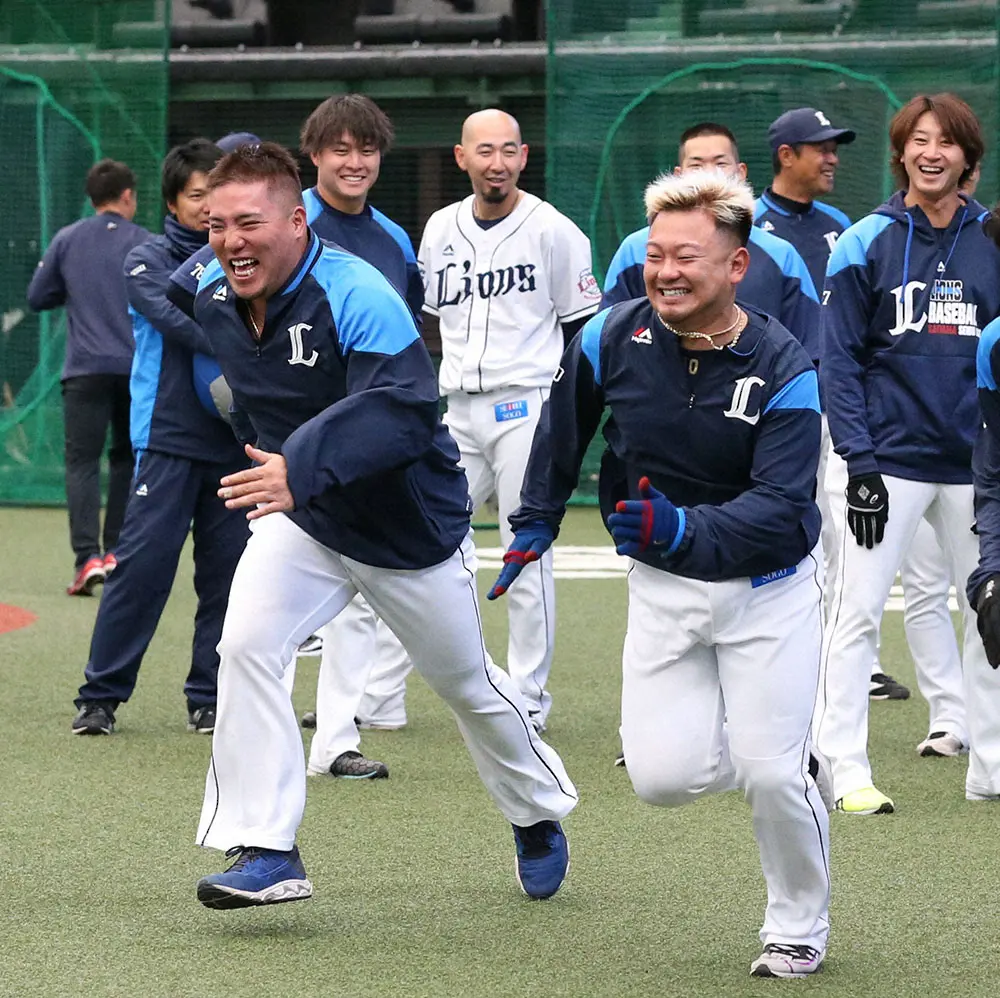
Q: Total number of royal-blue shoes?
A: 2